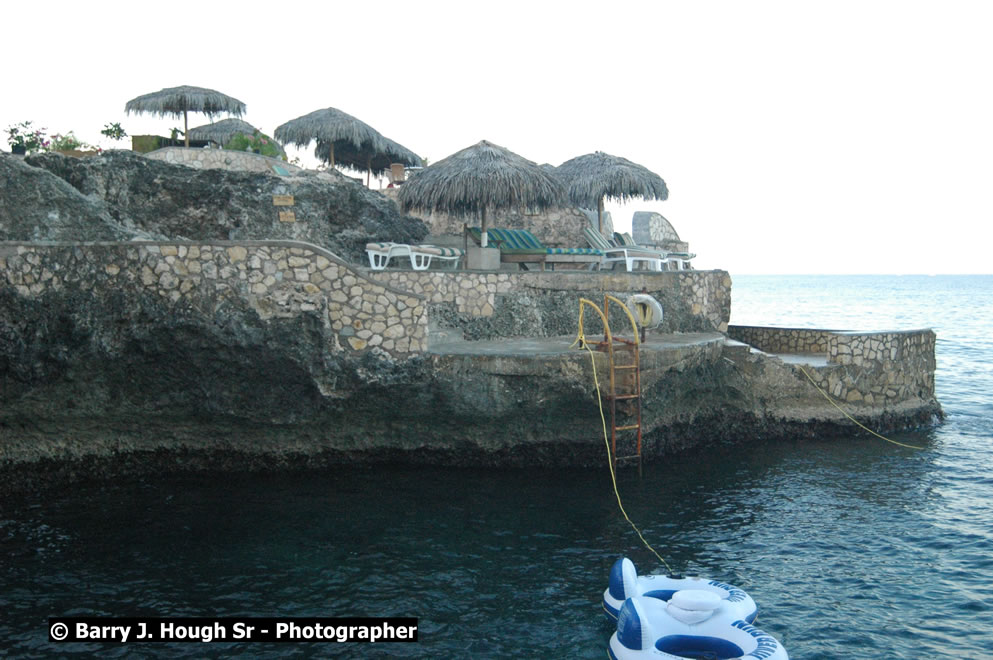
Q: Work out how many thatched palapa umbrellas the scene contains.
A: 6